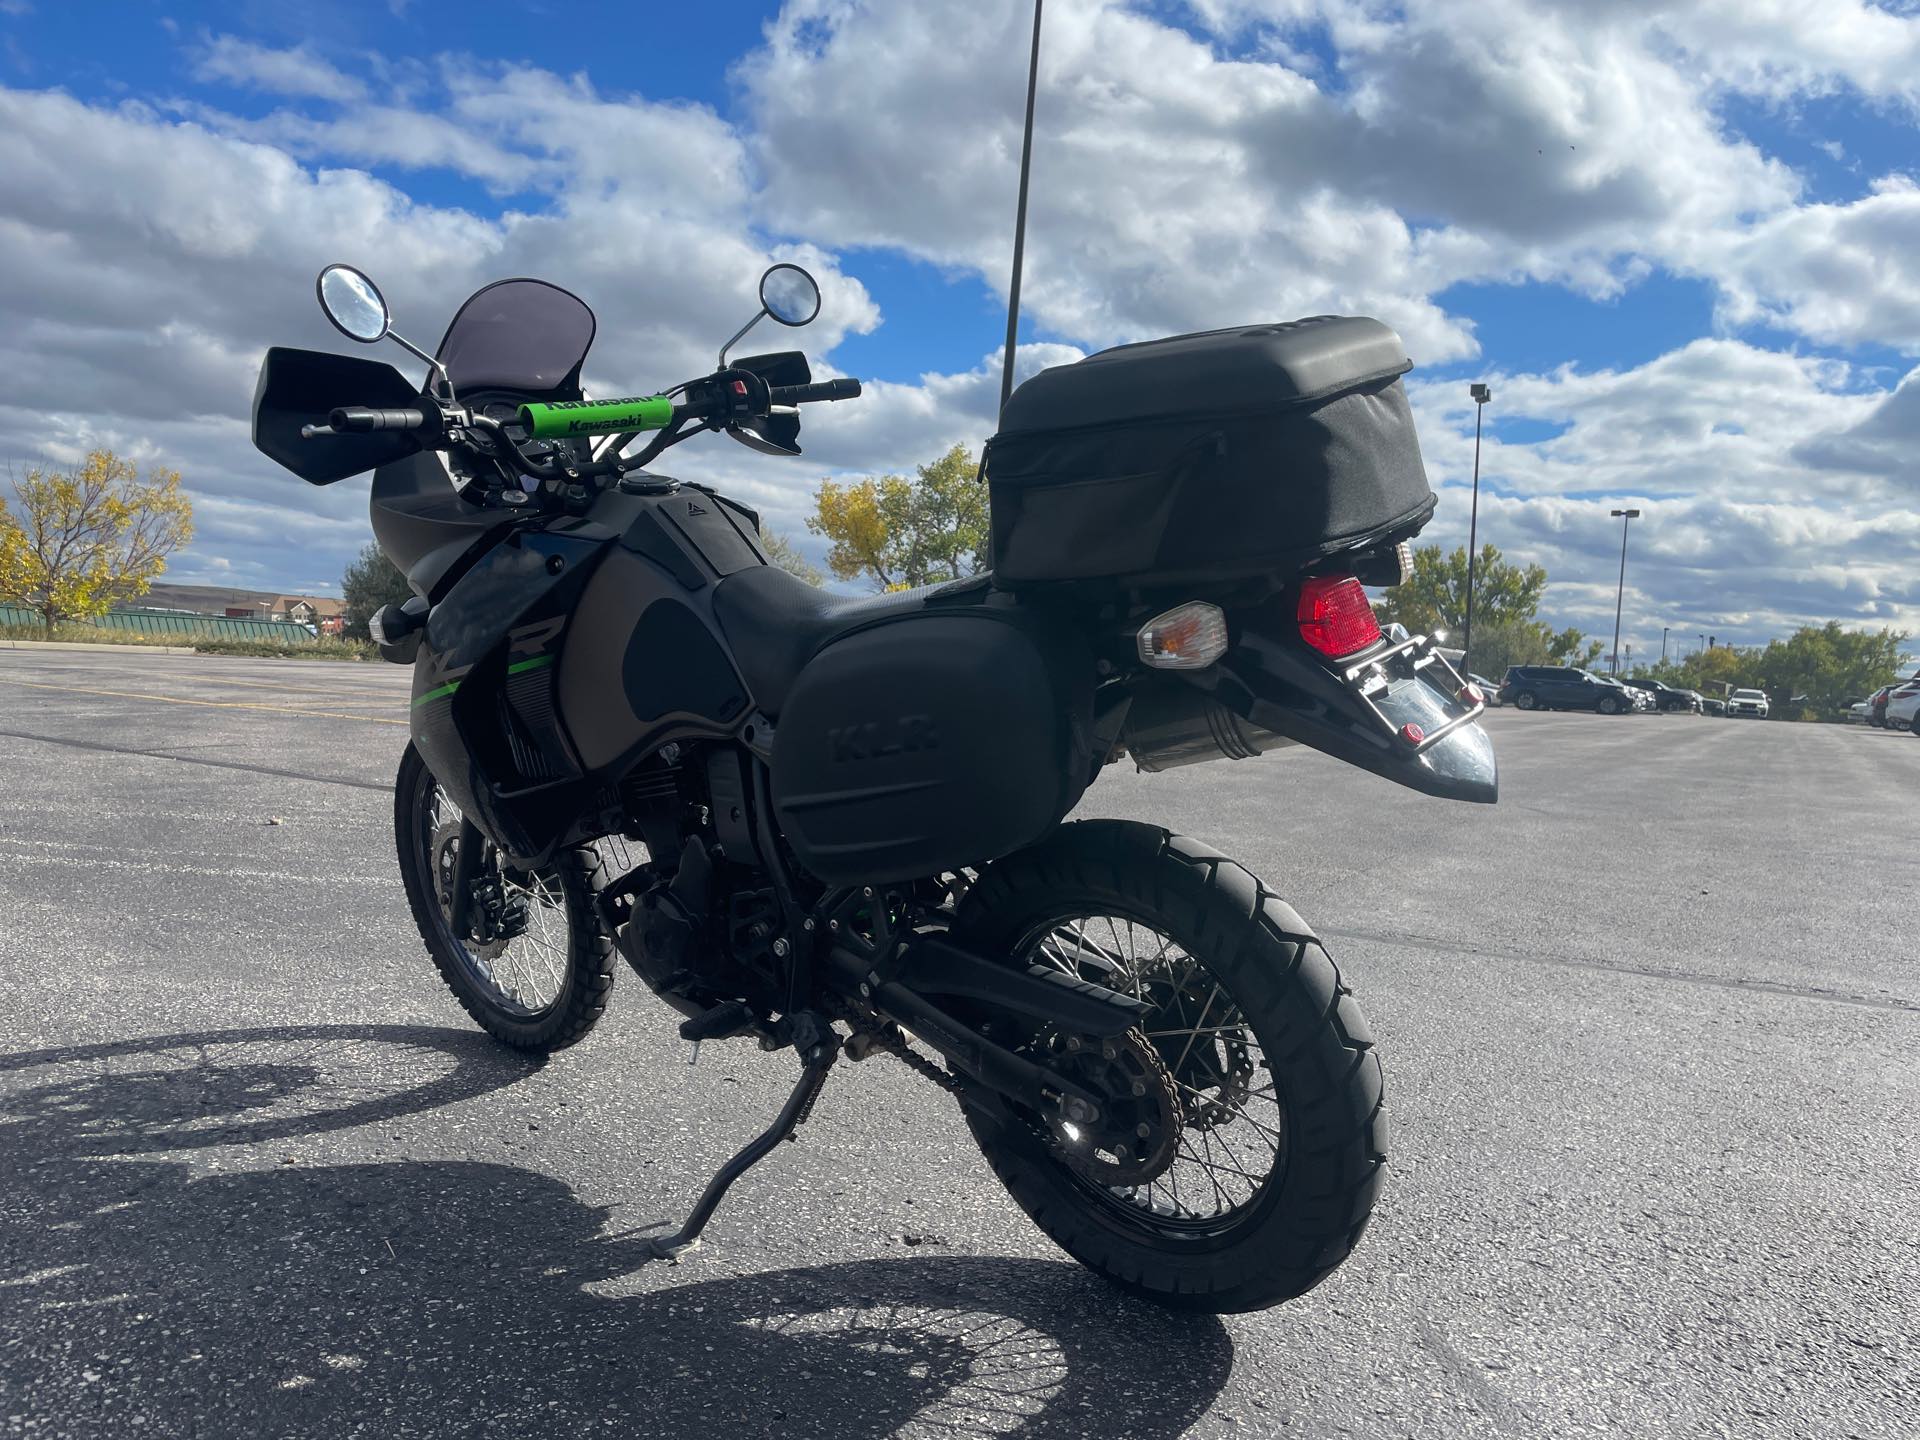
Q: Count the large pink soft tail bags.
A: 0